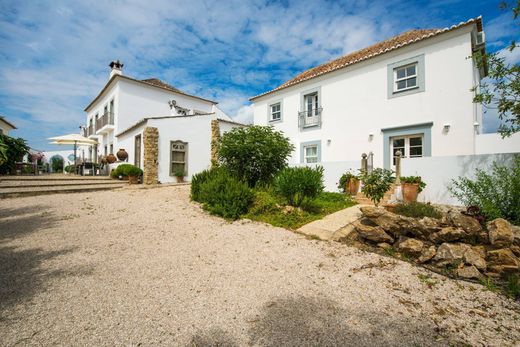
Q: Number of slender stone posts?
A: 2